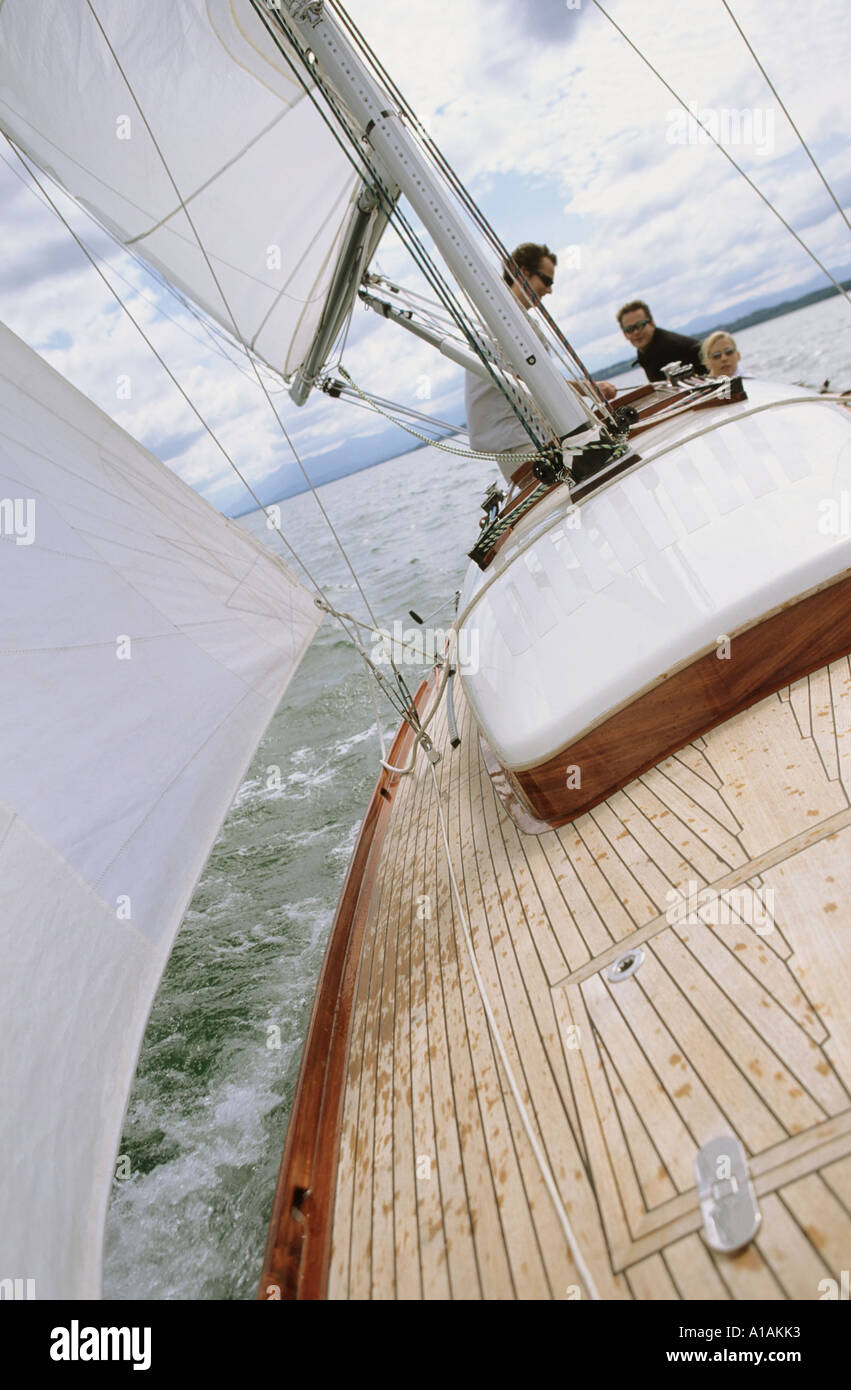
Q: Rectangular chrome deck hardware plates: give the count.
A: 1